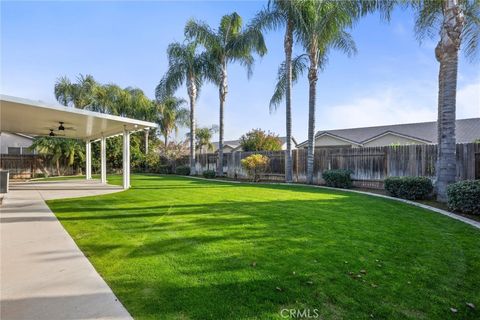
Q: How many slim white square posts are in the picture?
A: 3